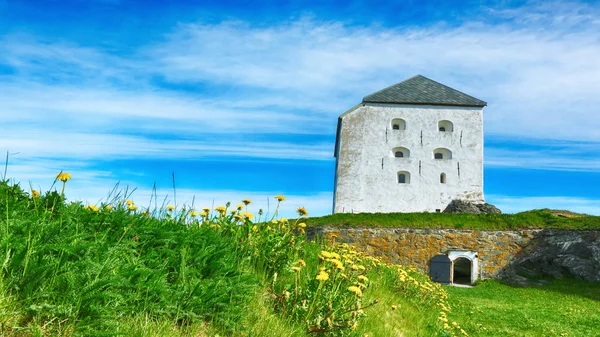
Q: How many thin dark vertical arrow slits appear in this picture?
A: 6